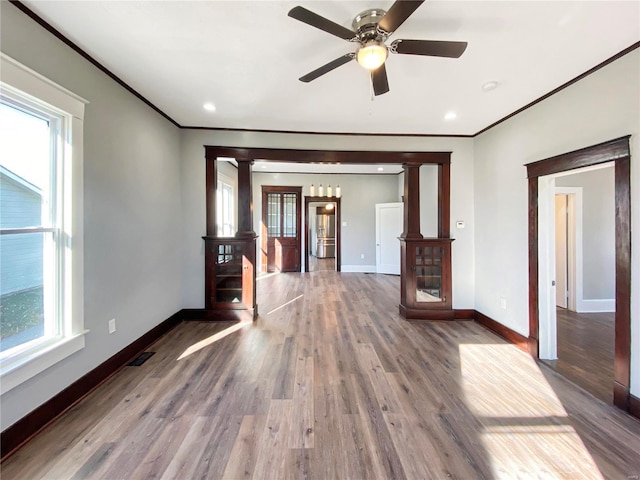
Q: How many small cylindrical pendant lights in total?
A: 4